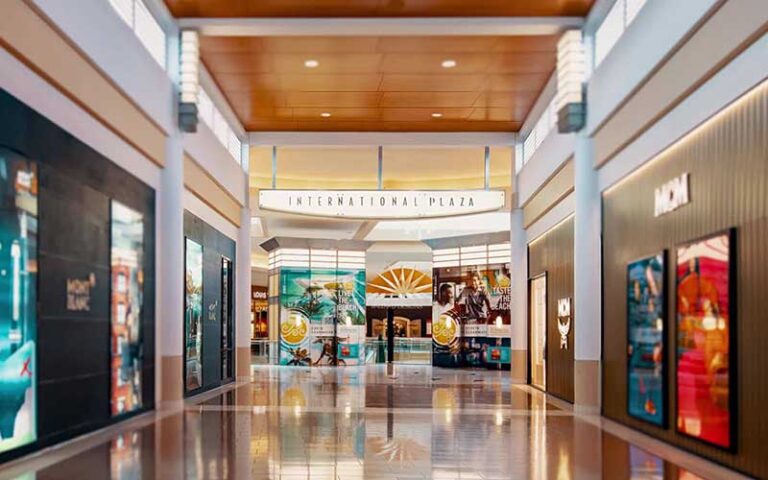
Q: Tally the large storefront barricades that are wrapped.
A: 2